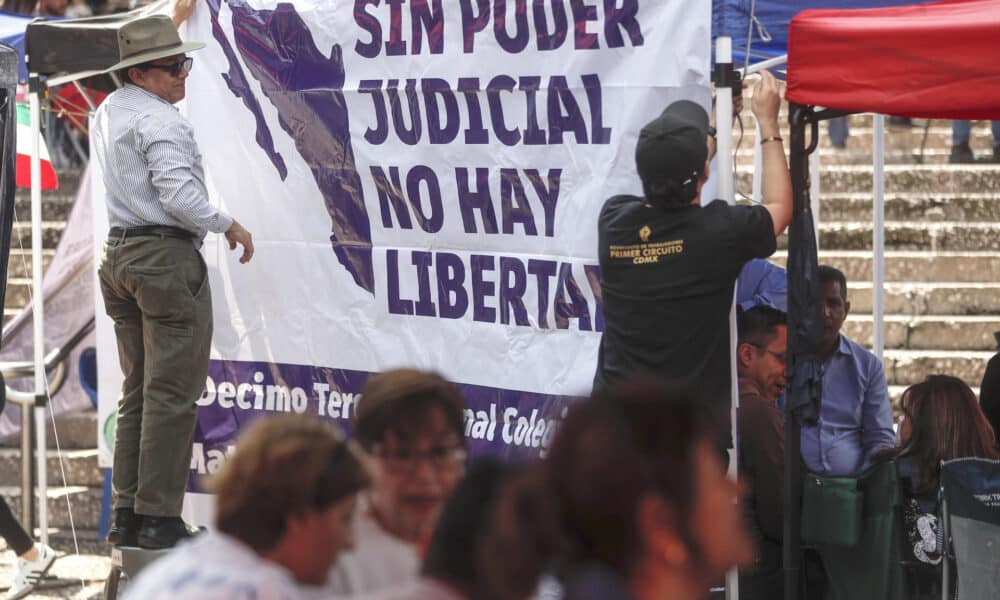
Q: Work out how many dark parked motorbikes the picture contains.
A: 0